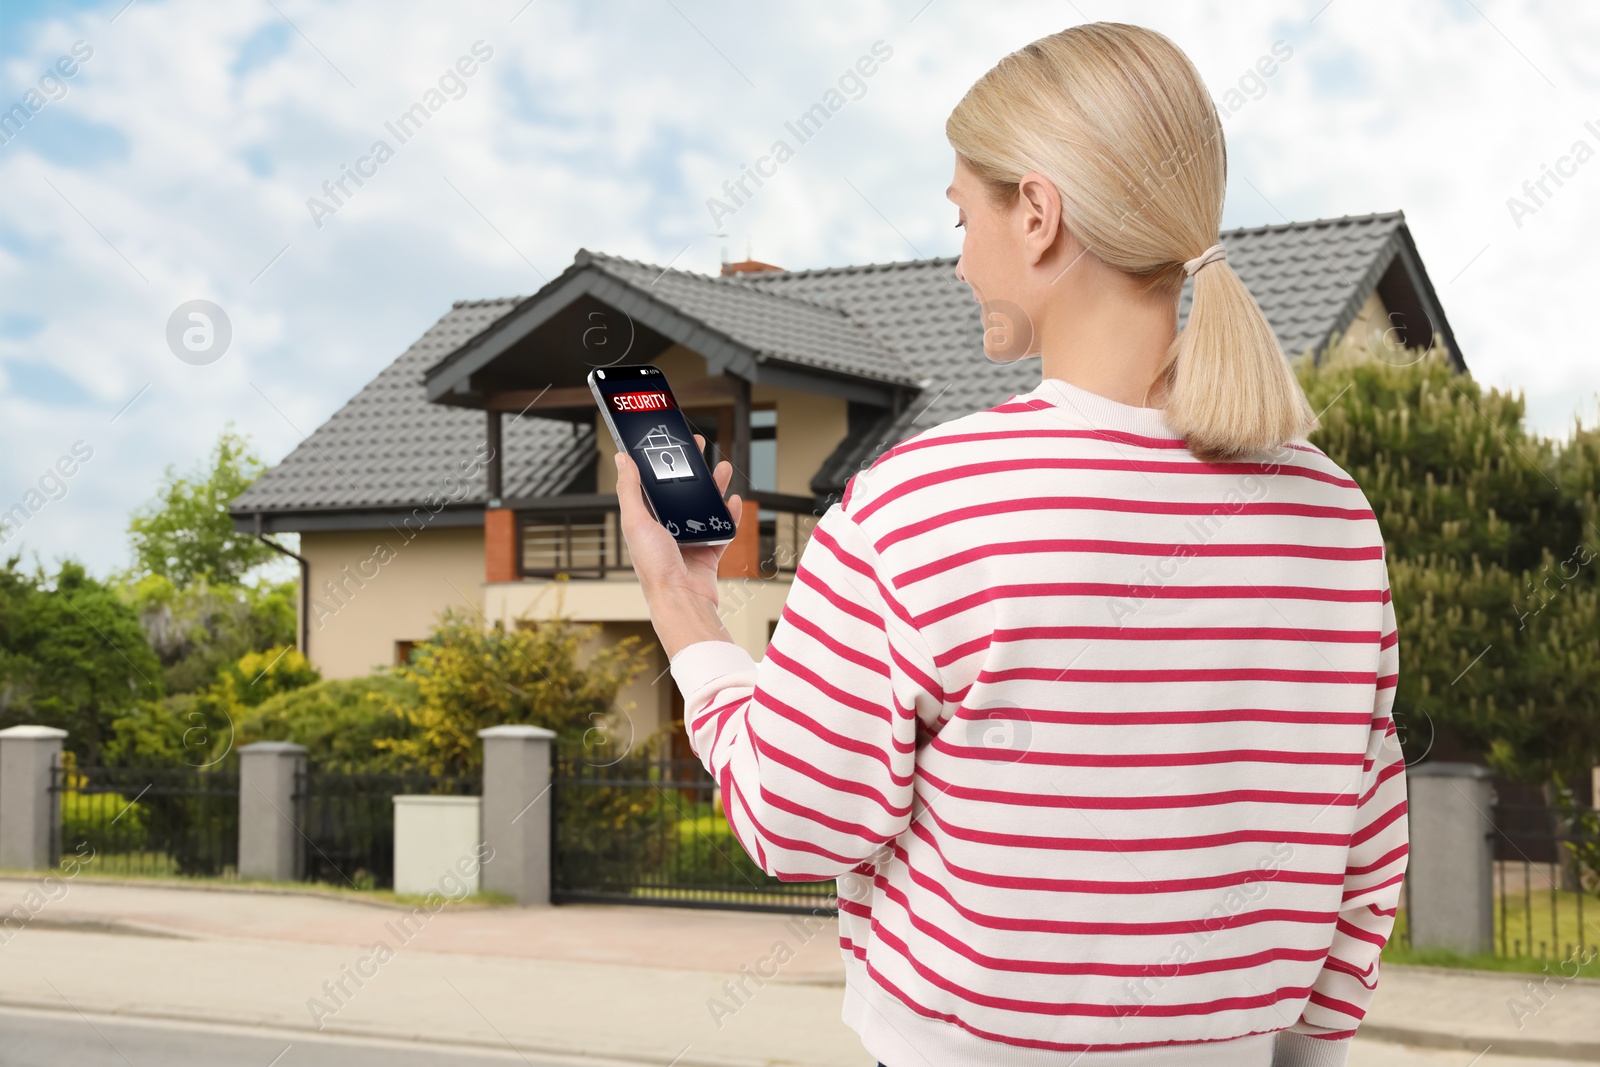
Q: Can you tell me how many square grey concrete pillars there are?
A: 4